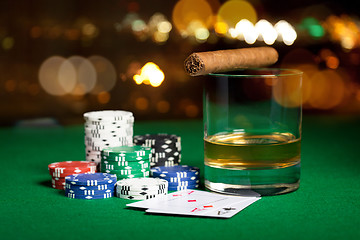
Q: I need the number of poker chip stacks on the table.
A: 7